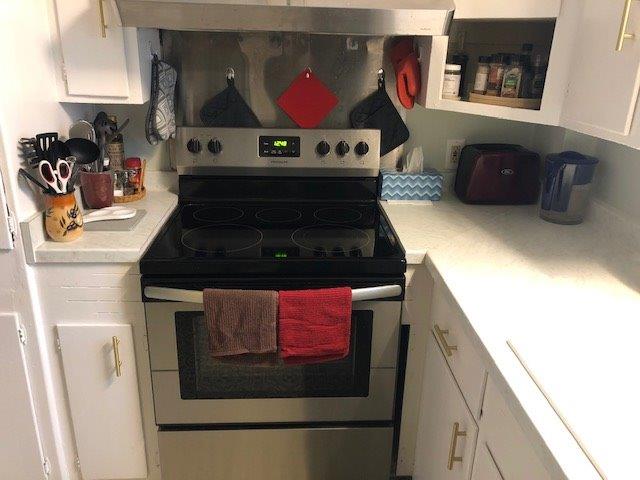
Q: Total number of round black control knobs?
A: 5